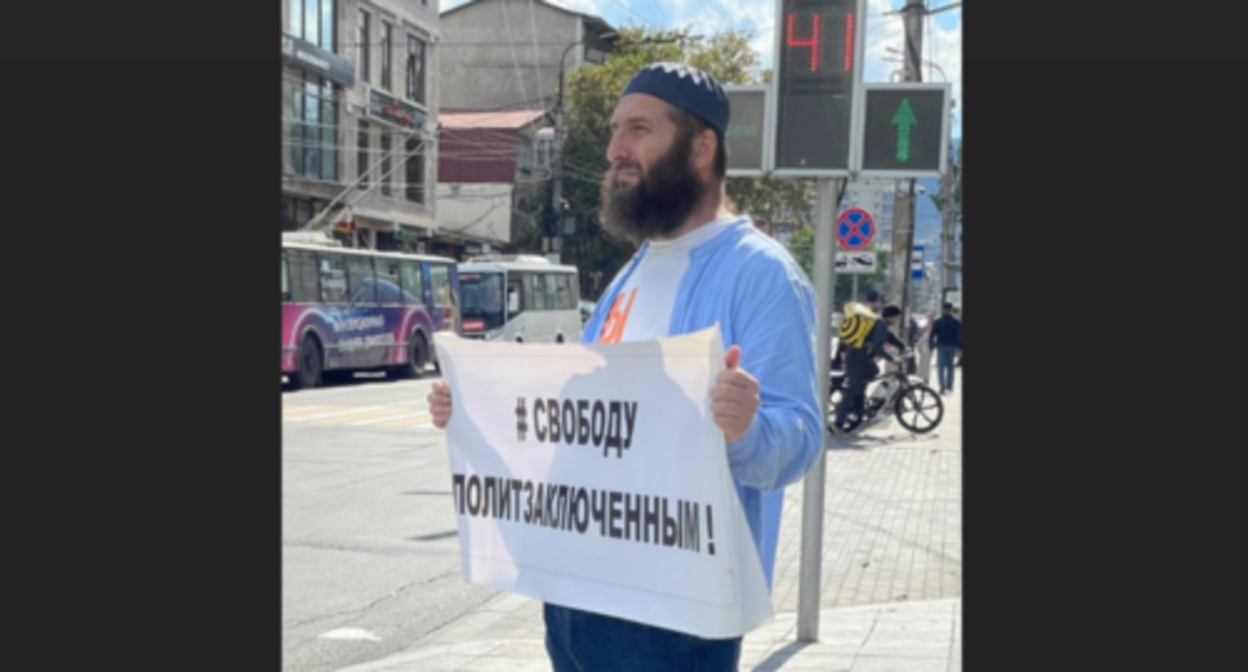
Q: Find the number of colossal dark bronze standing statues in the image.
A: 0